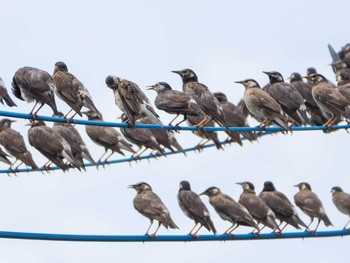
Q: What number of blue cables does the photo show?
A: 3